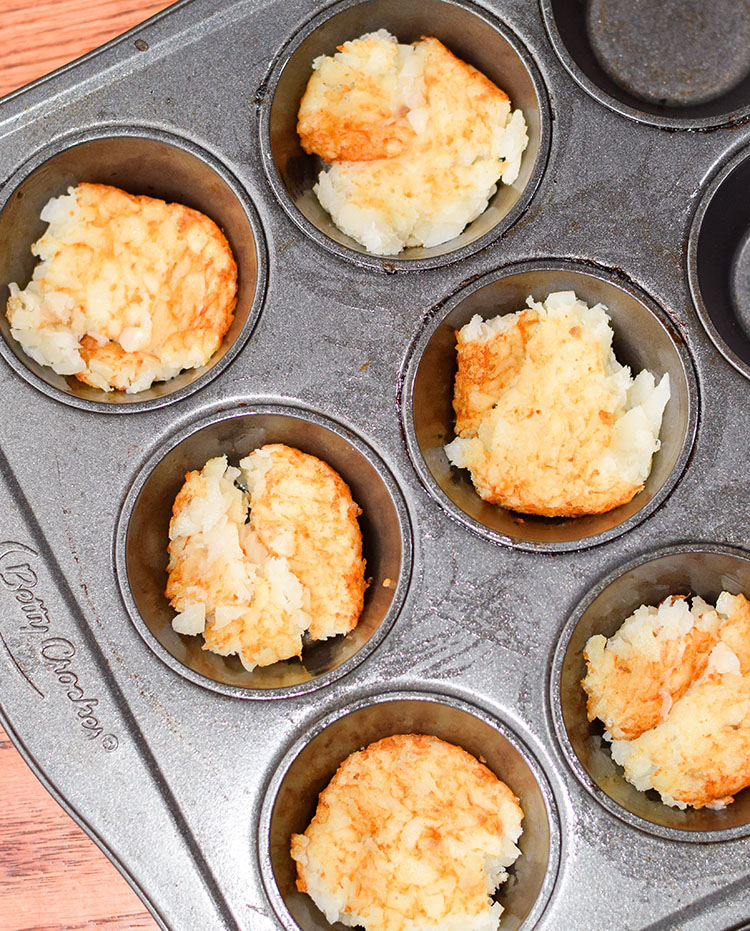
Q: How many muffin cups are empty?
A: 2